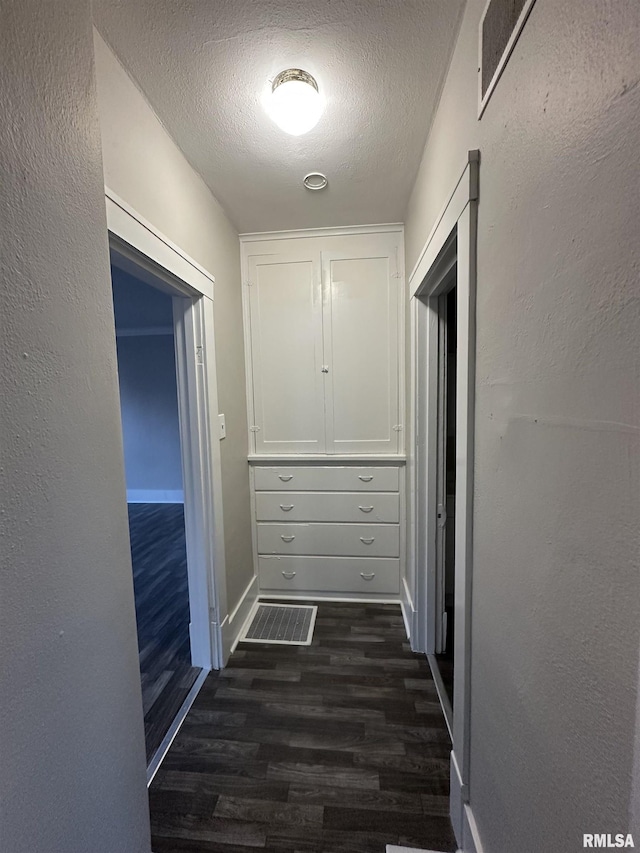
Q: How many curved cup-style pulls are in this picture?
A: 8